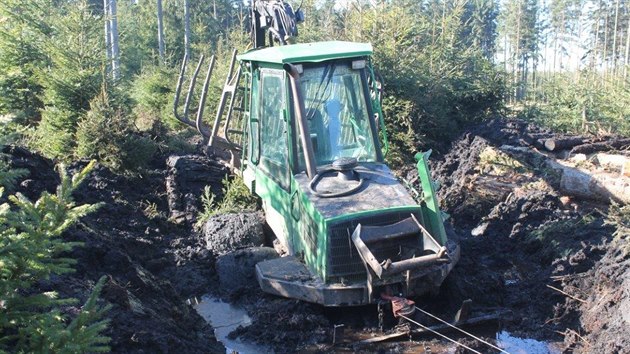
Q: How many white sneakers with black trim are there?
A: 0